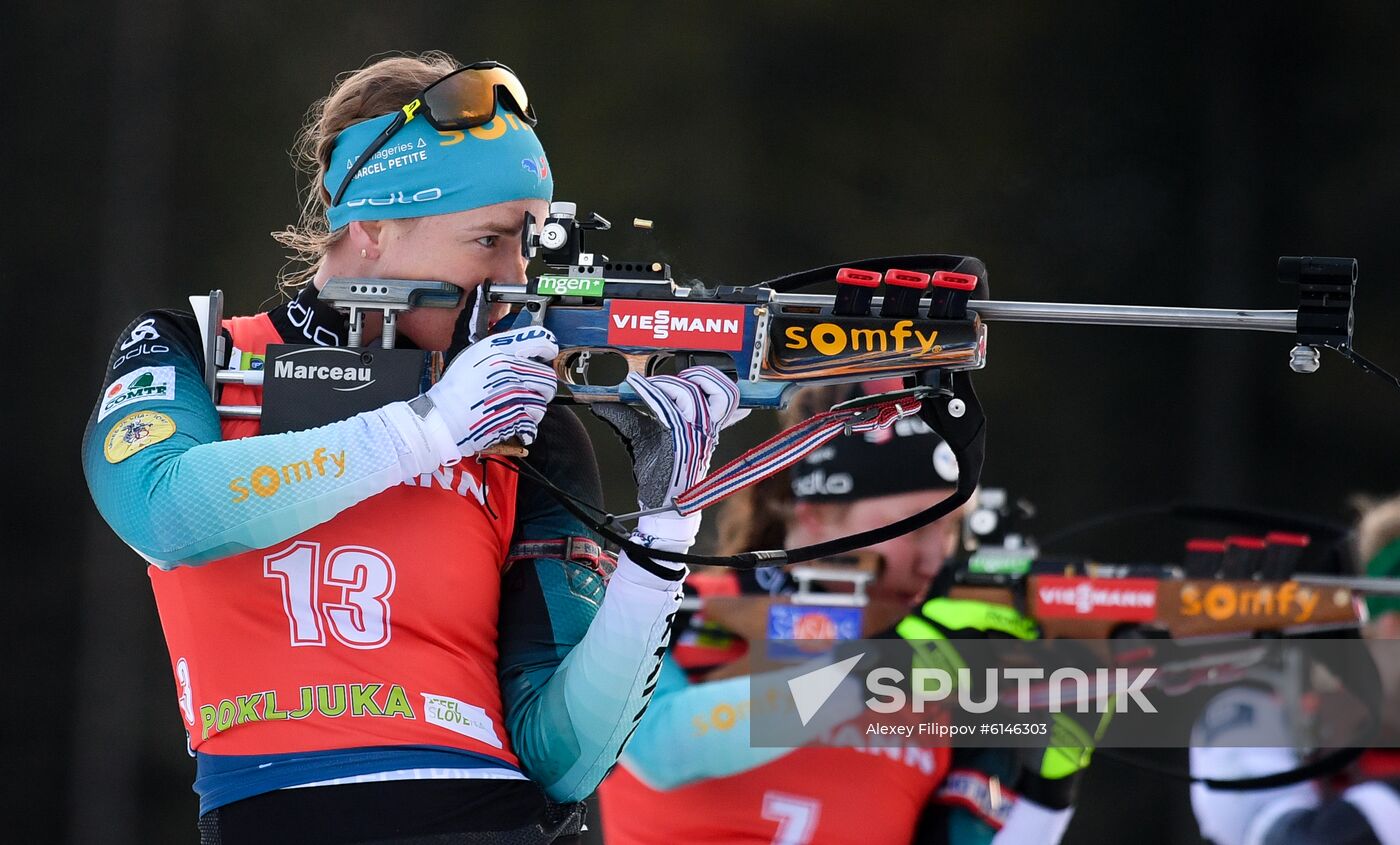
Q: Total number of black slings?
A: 2